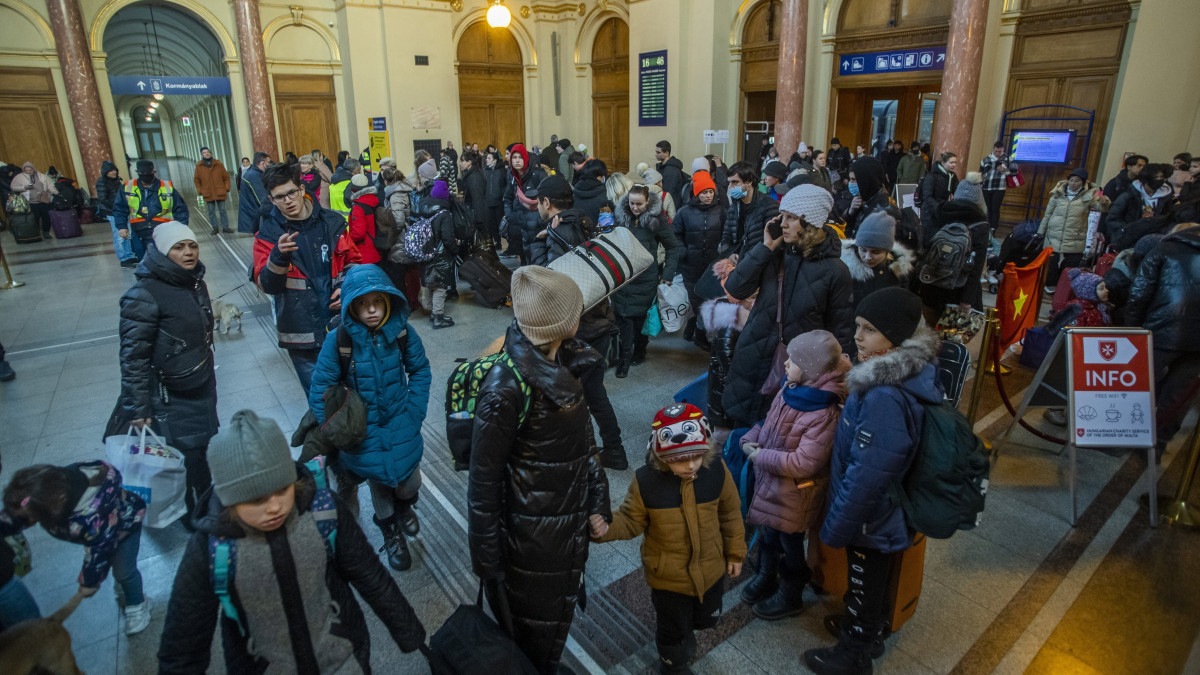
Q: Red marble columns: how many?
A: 4